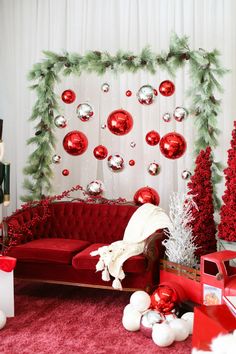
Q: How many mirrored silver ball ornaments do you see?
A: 14